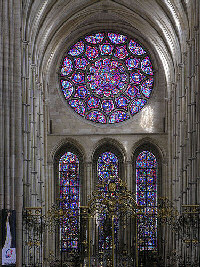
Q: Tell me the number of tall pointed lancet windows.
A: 3